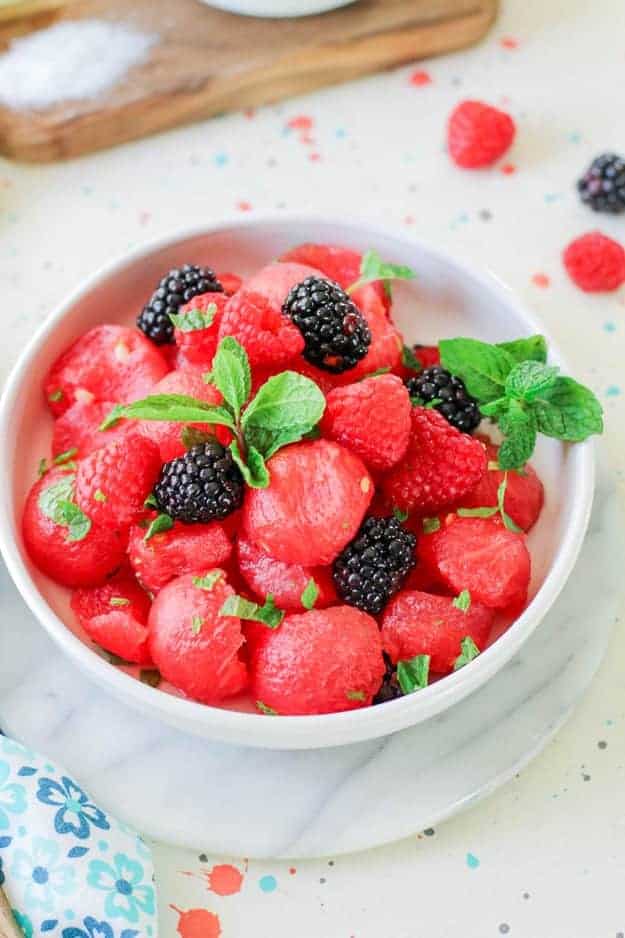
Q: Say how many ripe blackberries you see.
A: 7